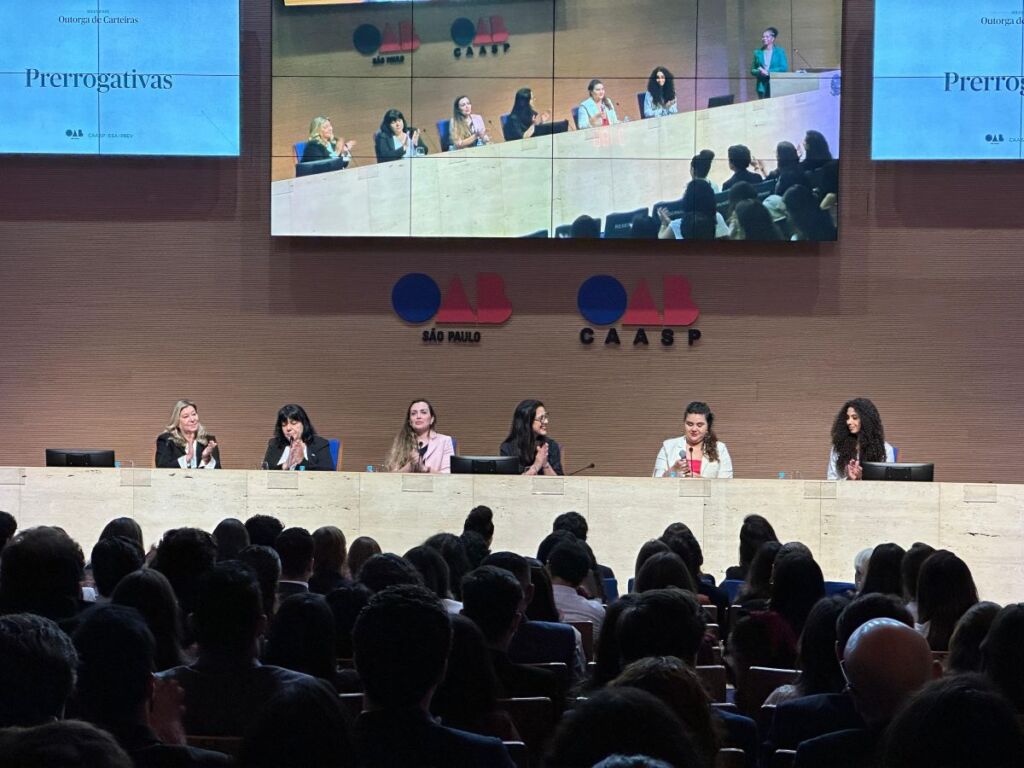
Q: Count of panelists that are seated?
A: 6